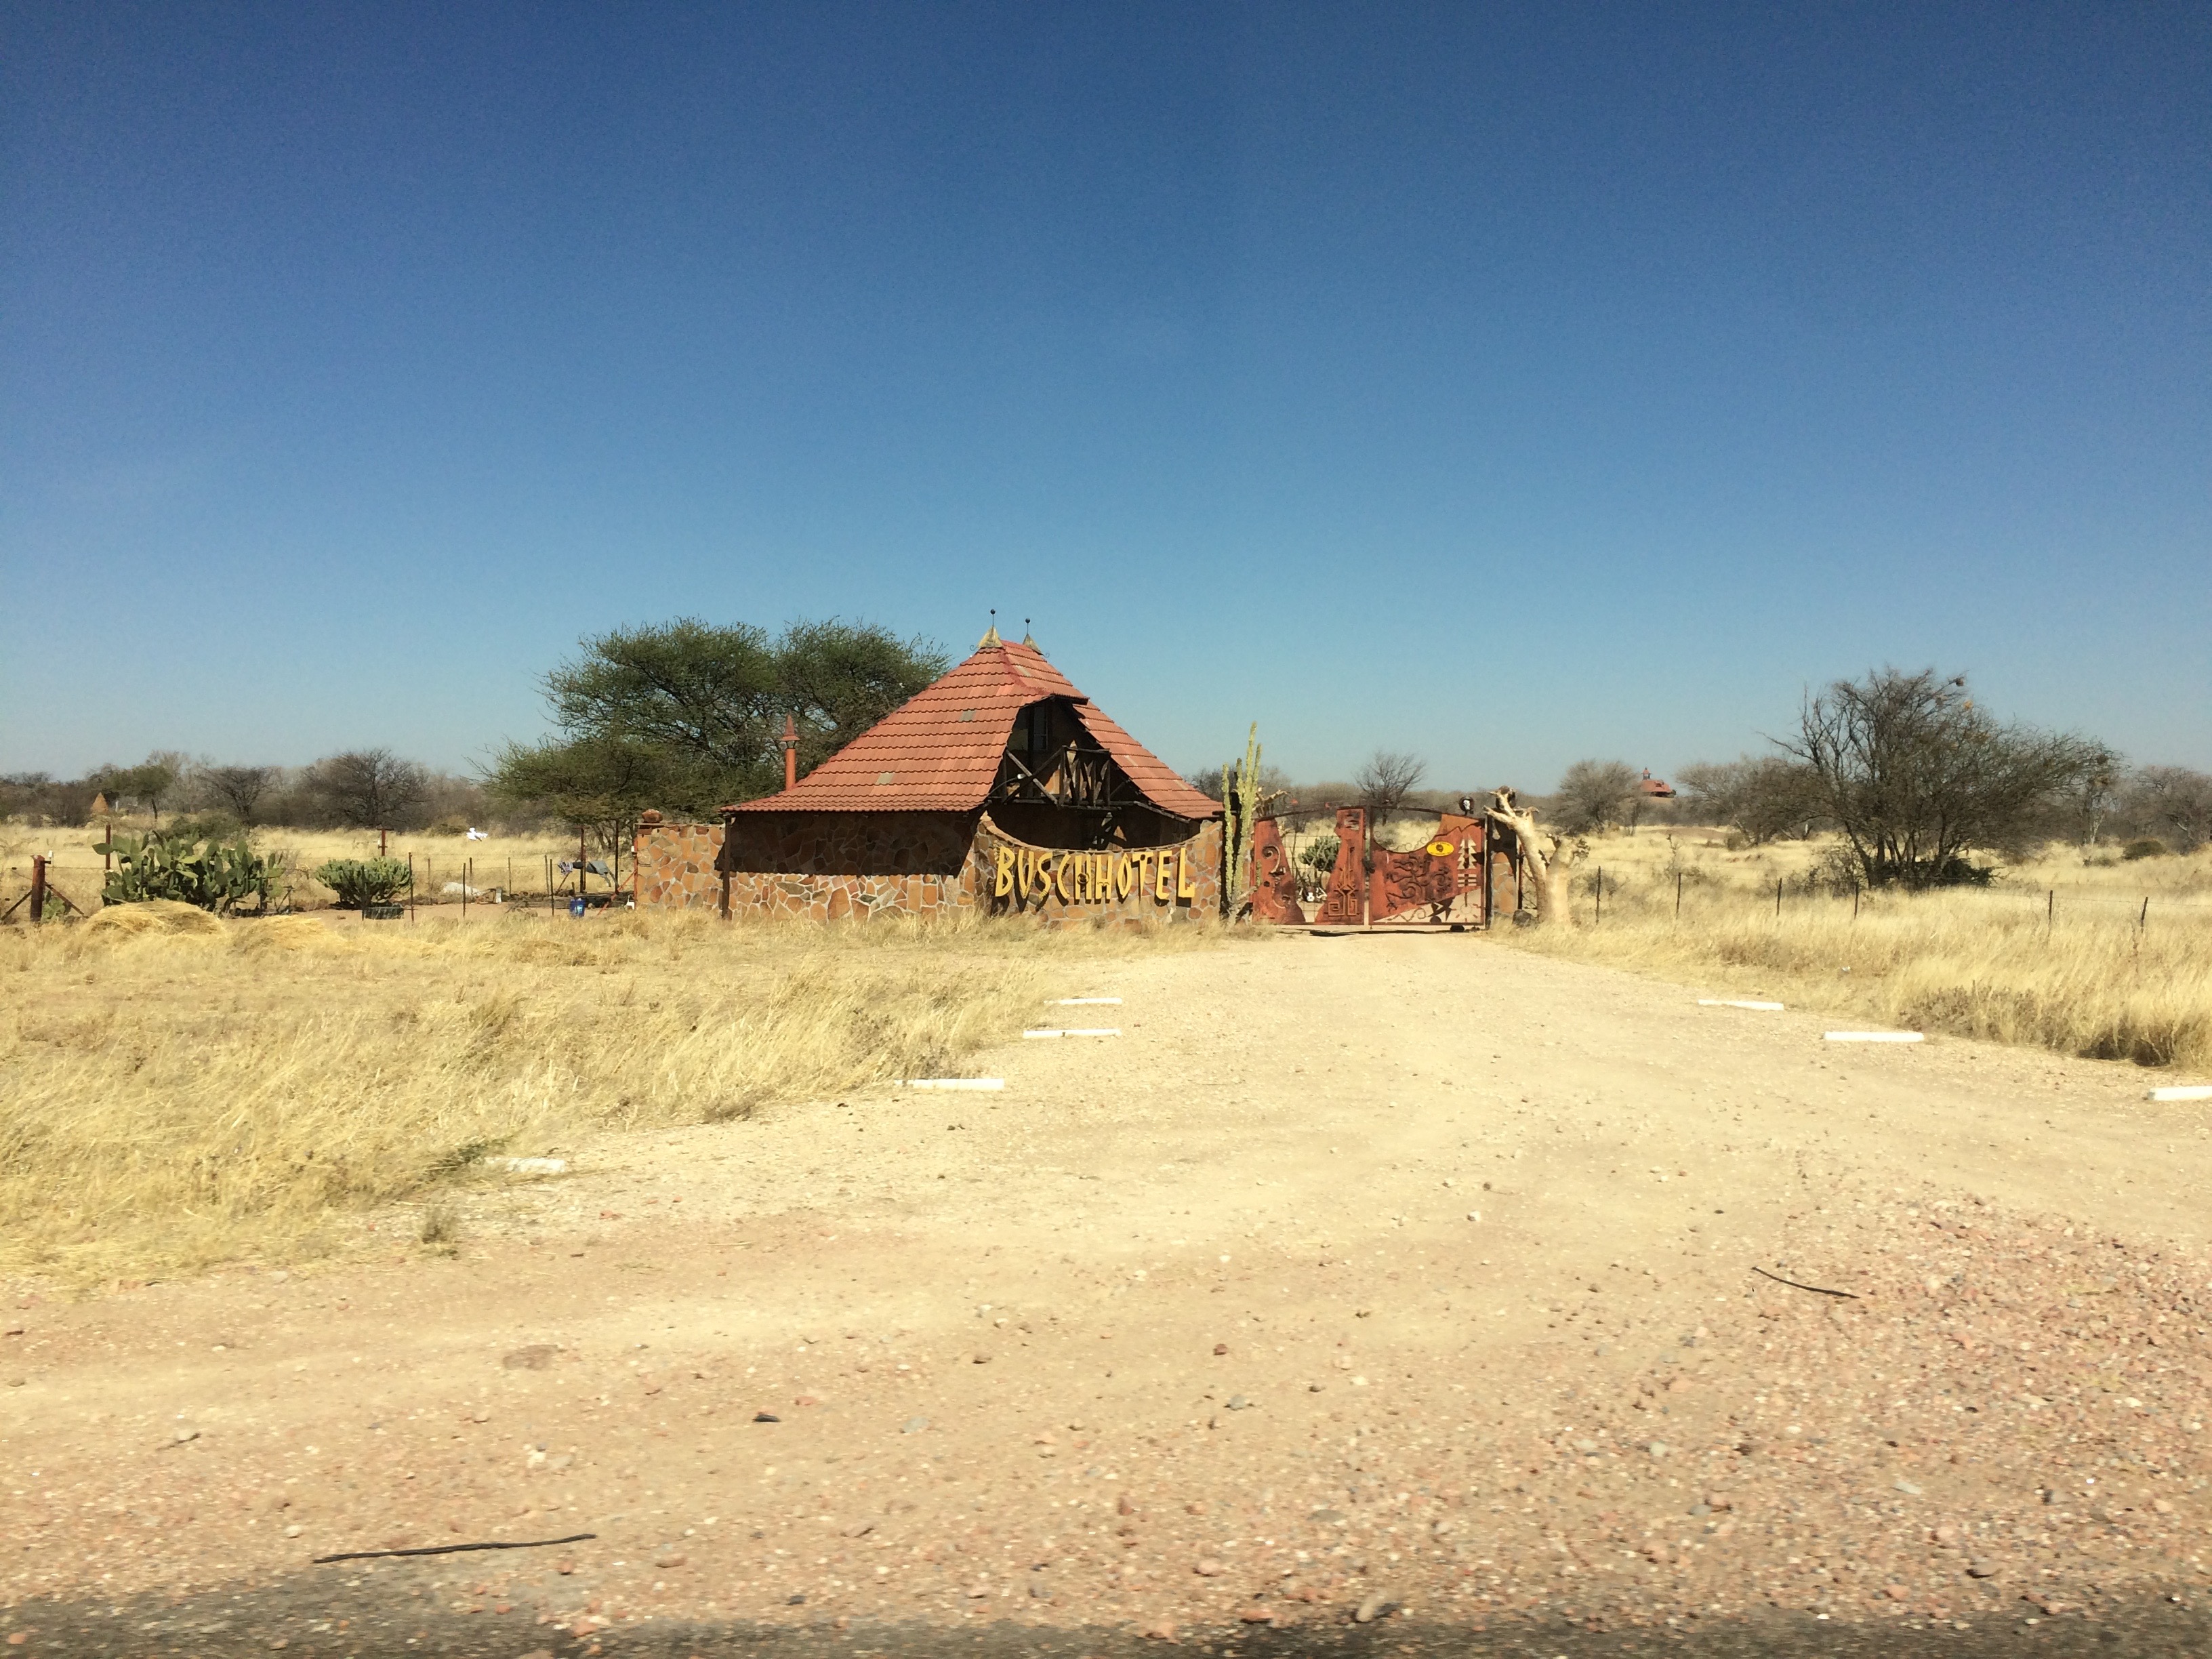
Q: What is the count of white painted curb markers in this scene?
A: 7